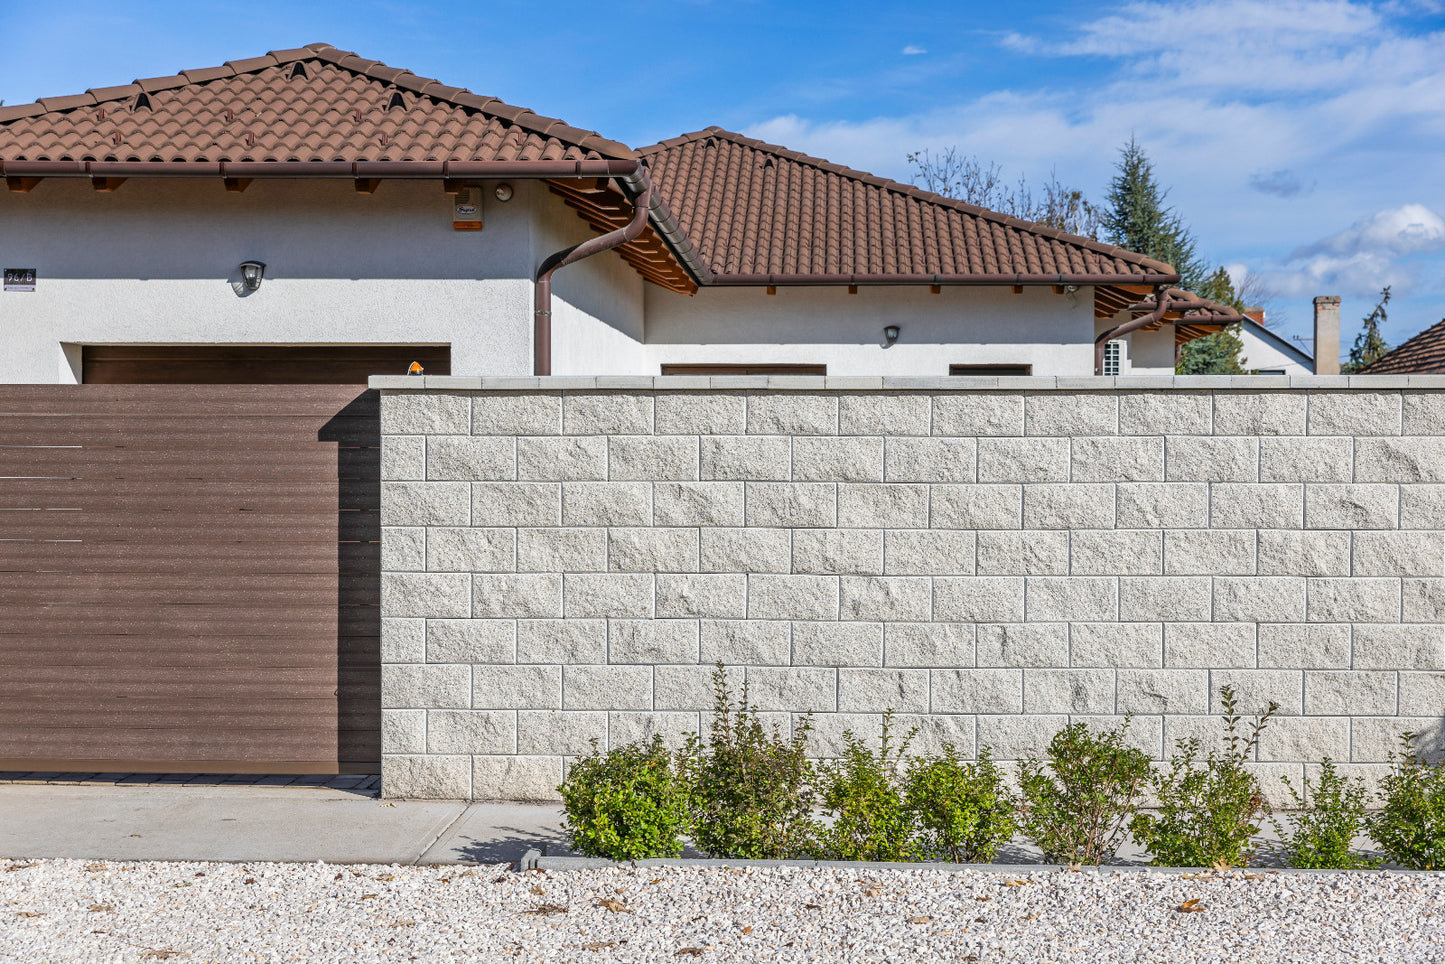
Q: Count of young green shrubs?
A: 8